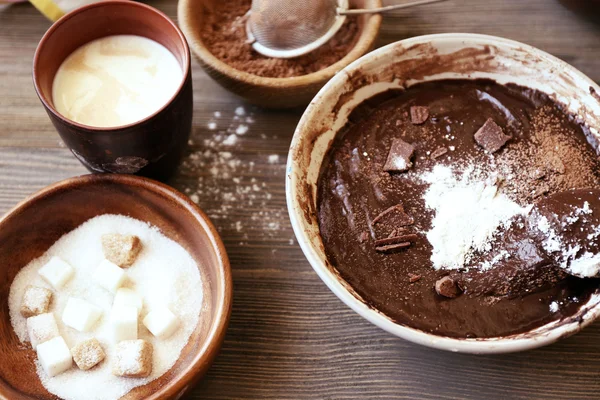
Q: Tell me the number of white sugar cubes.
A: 8